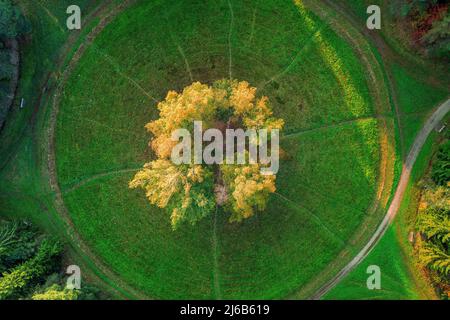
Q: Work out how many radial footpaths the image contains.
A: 8